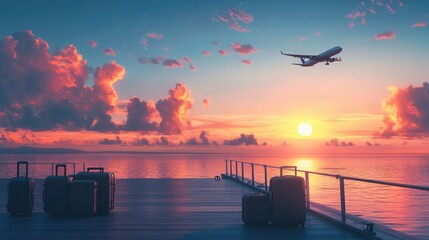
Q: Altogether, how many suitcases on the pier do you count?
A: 6